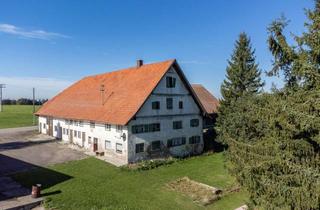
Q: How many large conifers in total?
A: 2